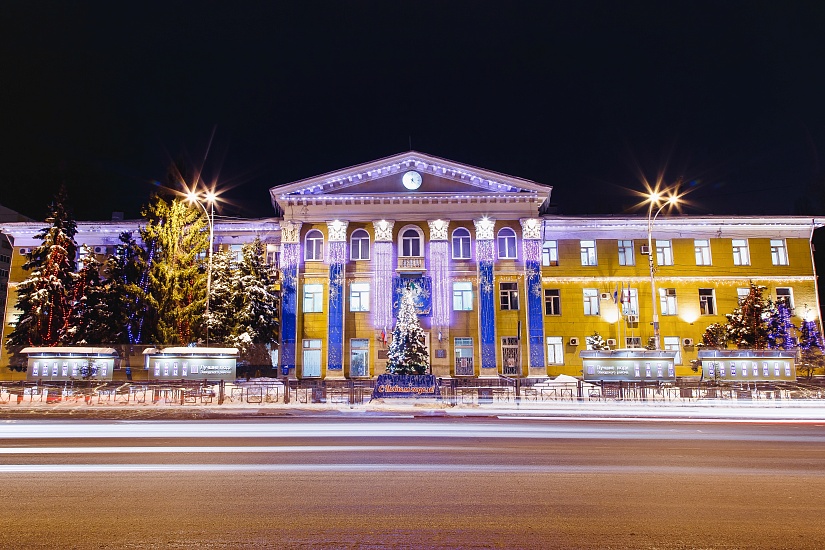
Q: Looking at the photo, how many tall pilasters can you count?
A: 6